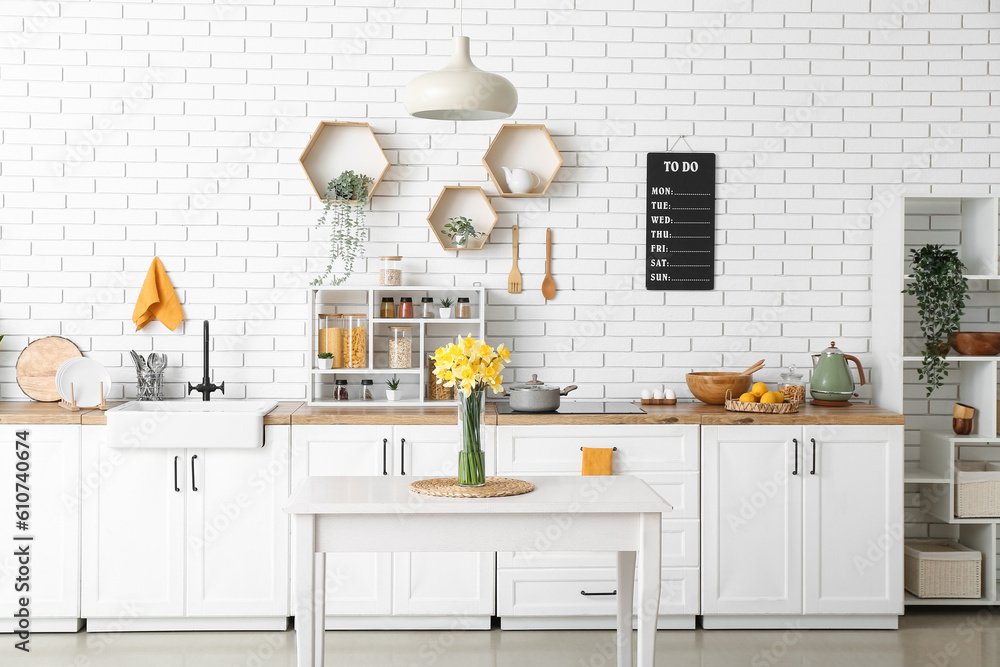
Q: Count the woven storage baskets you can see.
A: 2